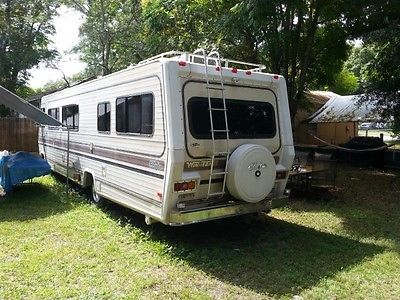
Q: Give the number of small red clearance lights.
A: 5